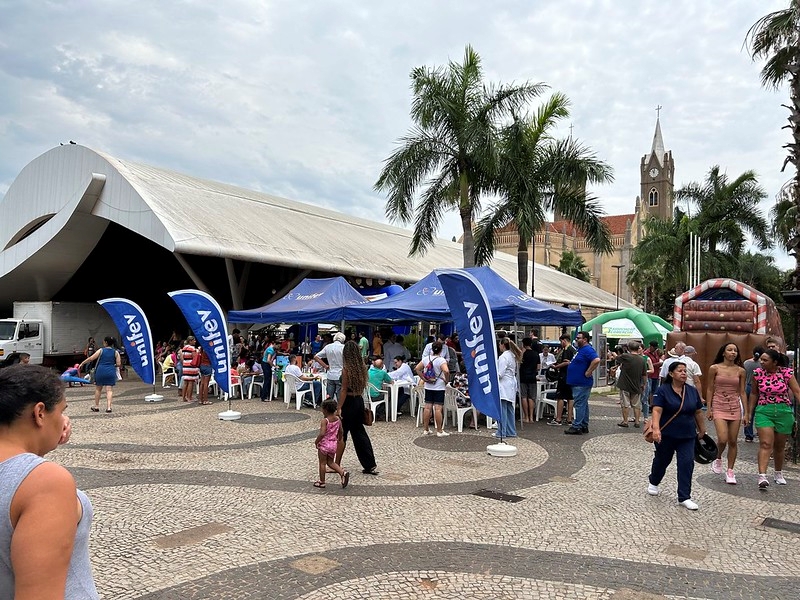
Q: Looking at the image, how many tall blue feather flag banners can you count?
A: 3